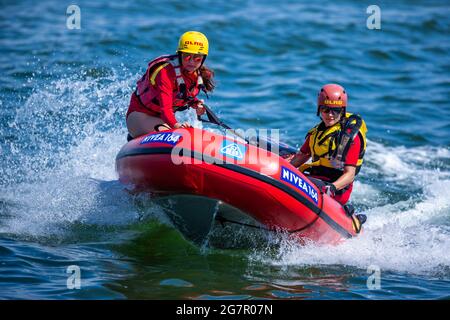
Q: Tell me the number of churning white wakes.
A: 2